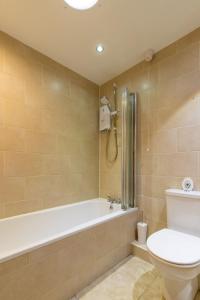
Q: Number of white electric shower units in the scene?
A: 1